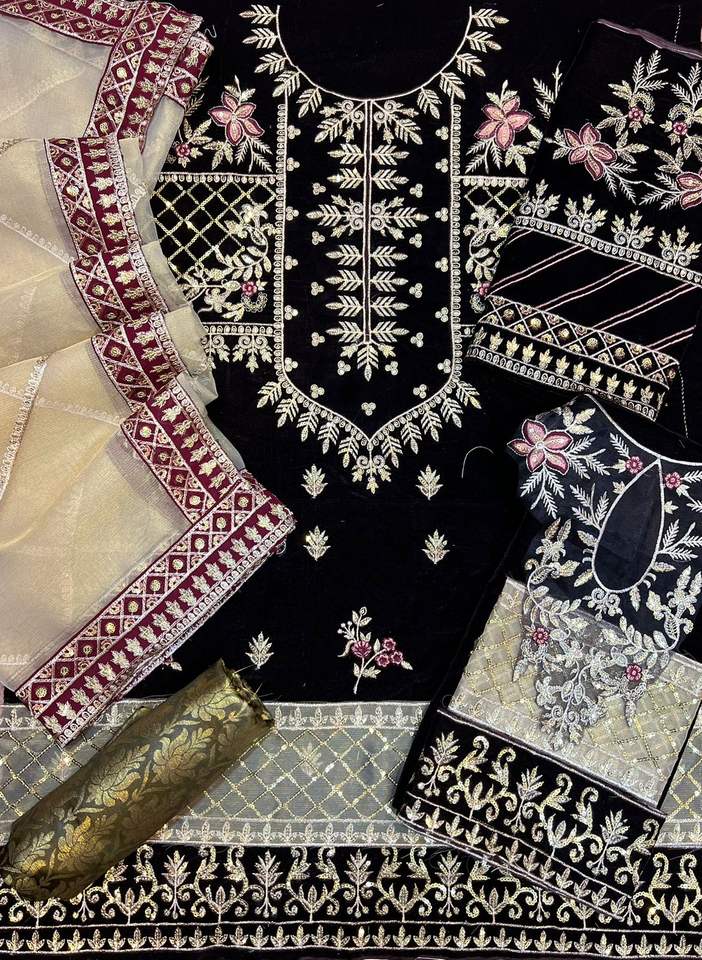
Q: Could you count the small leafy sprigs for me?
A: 5